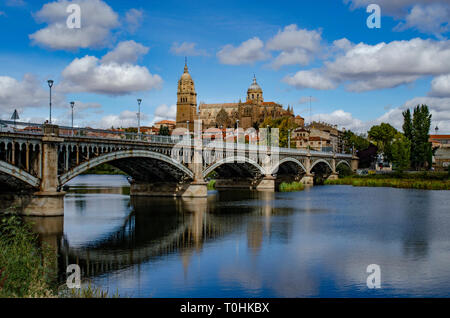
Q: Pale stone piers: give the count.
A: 5